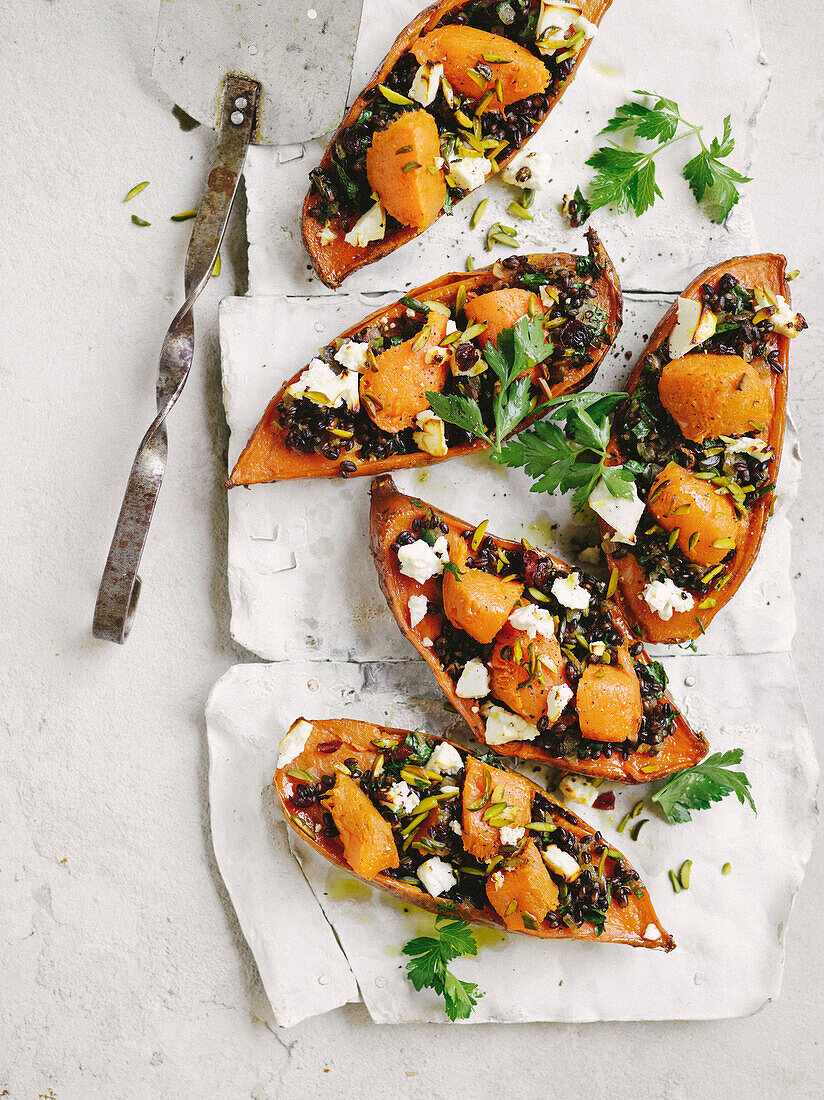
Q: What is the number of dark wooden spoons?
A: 0